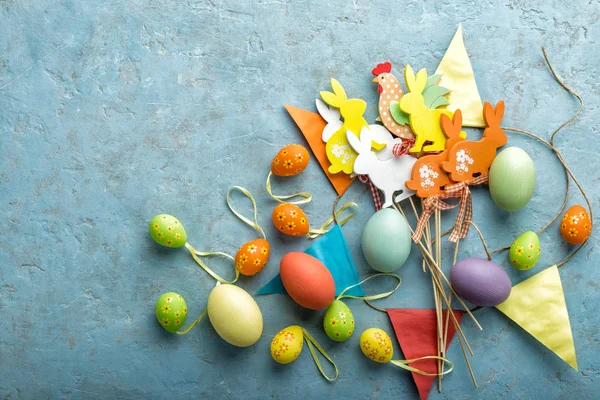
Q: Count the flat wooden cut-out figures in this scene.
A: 7